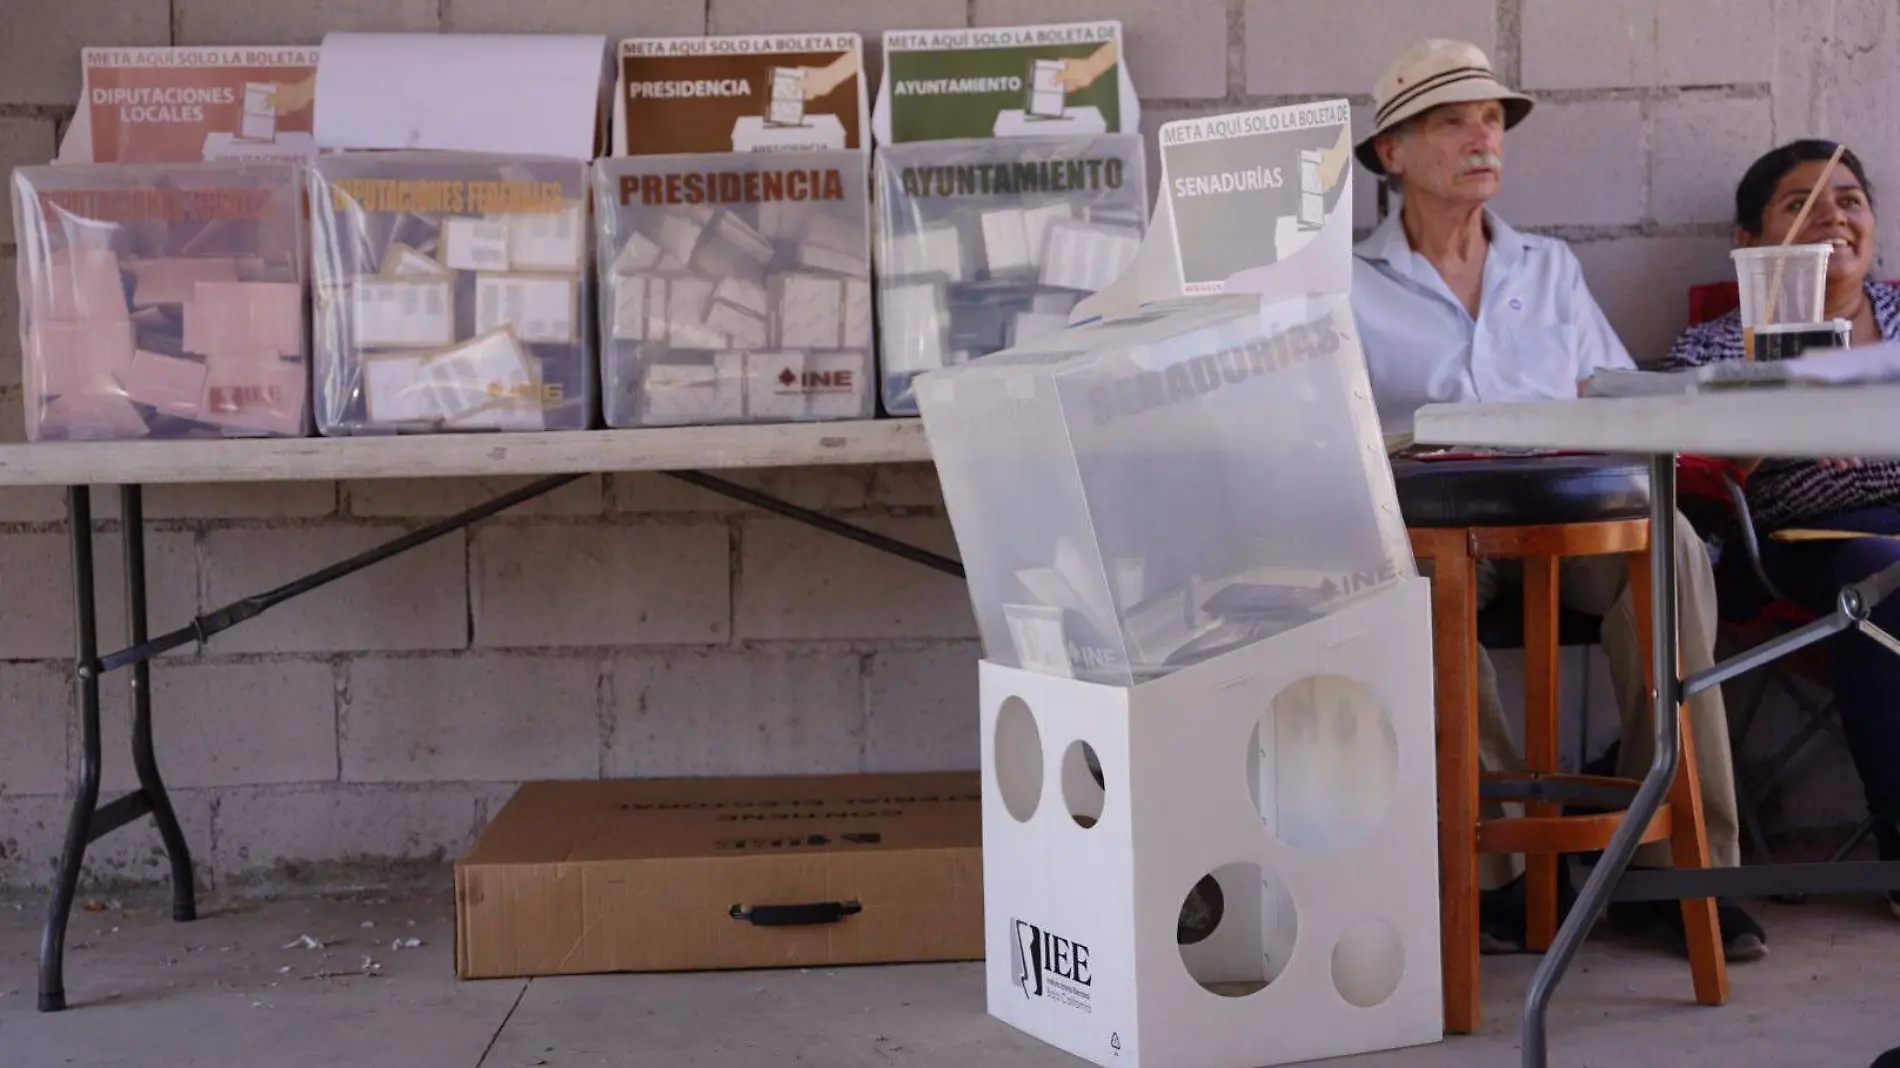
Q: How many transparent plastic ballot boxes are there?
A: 5